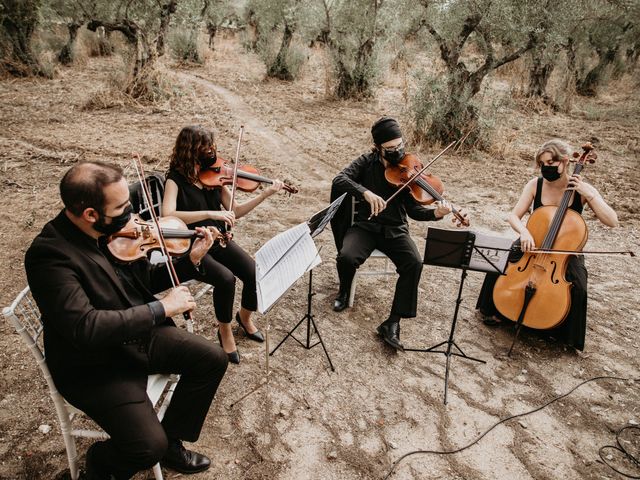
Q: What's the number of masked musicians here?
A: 4